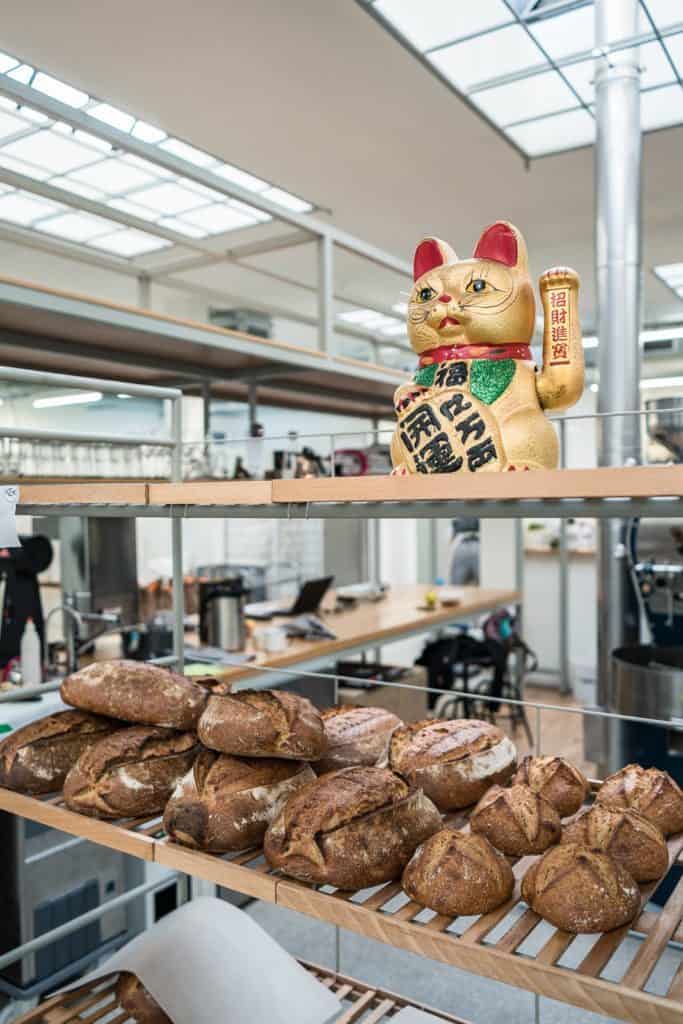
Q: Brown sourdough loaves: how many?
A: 14